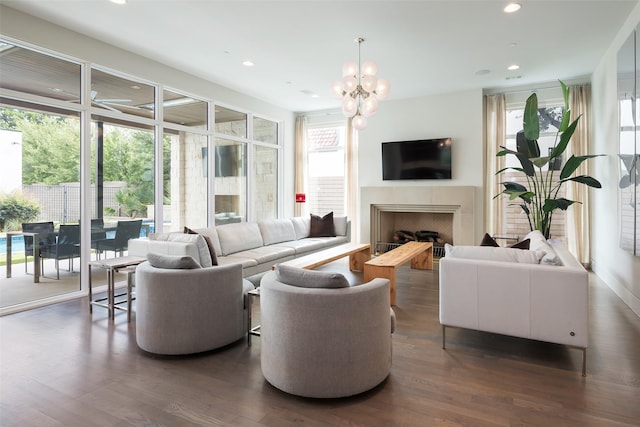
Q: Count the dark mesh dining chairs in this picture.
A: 4